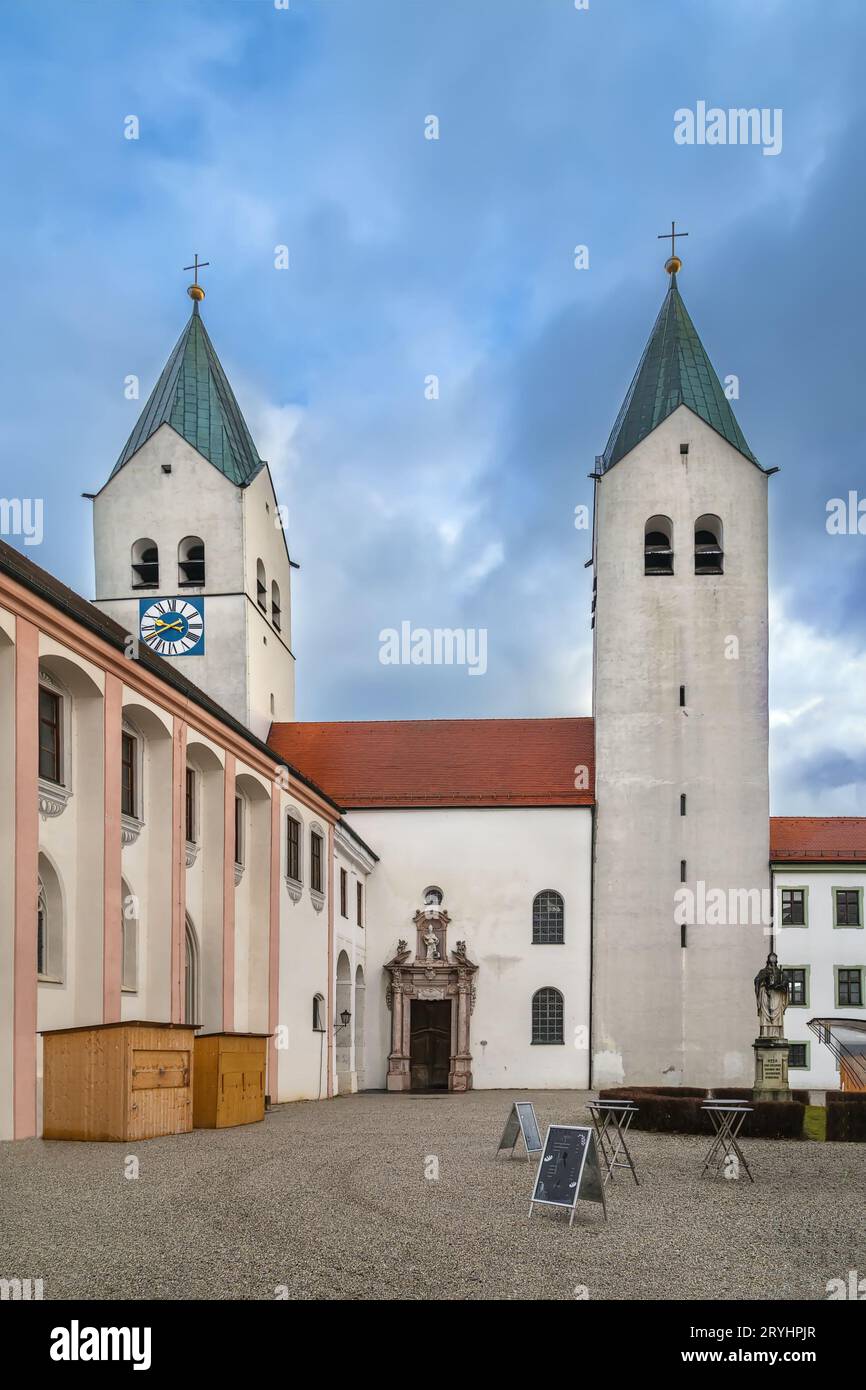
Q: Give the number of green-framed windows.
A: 5